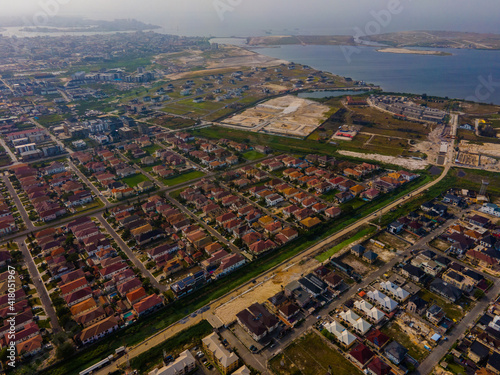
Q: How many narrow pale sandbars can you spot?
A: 1